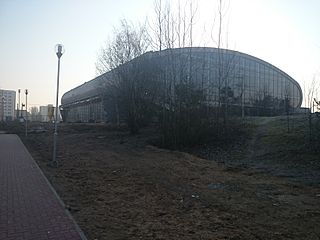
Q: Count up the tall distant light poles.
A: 2